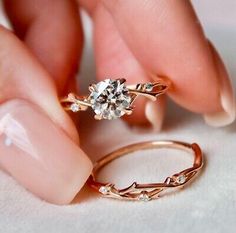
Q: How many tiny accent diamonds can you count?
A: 5